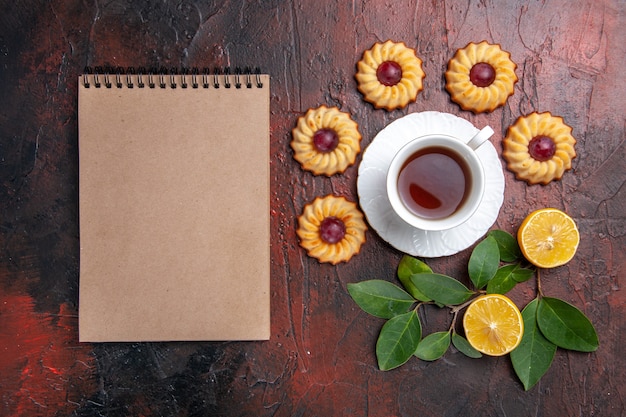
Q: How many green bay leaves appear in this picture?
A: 12